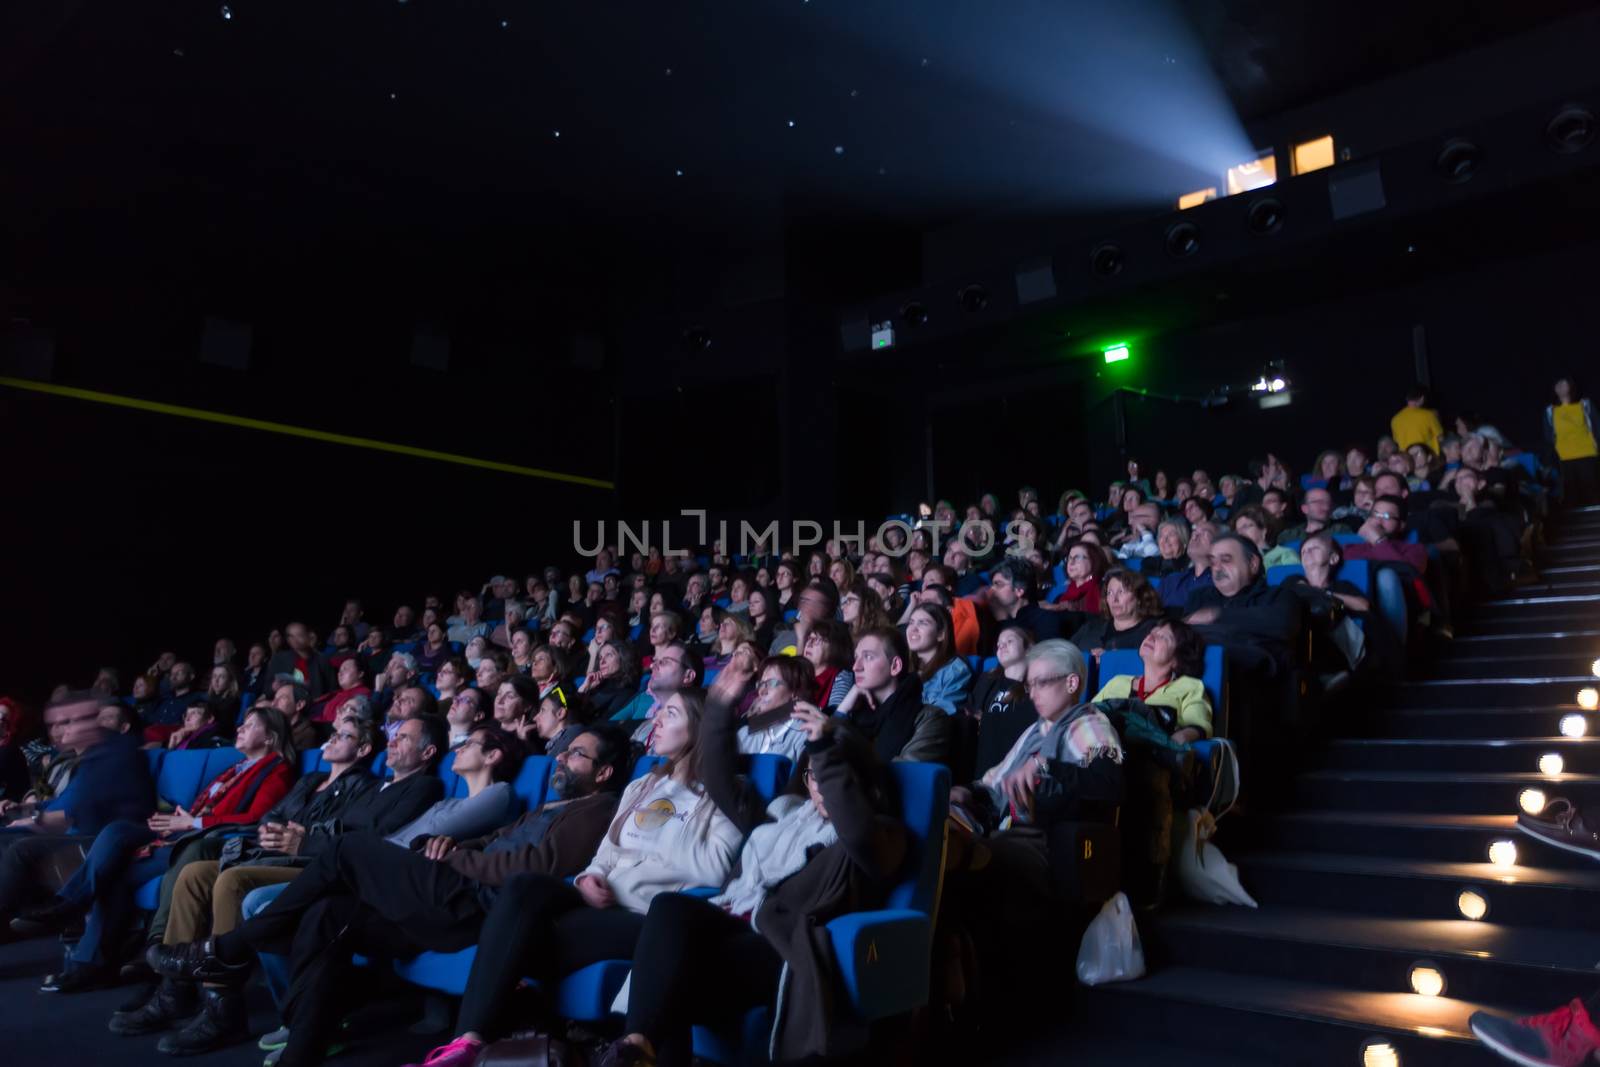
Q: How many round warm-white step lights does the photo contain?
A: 9